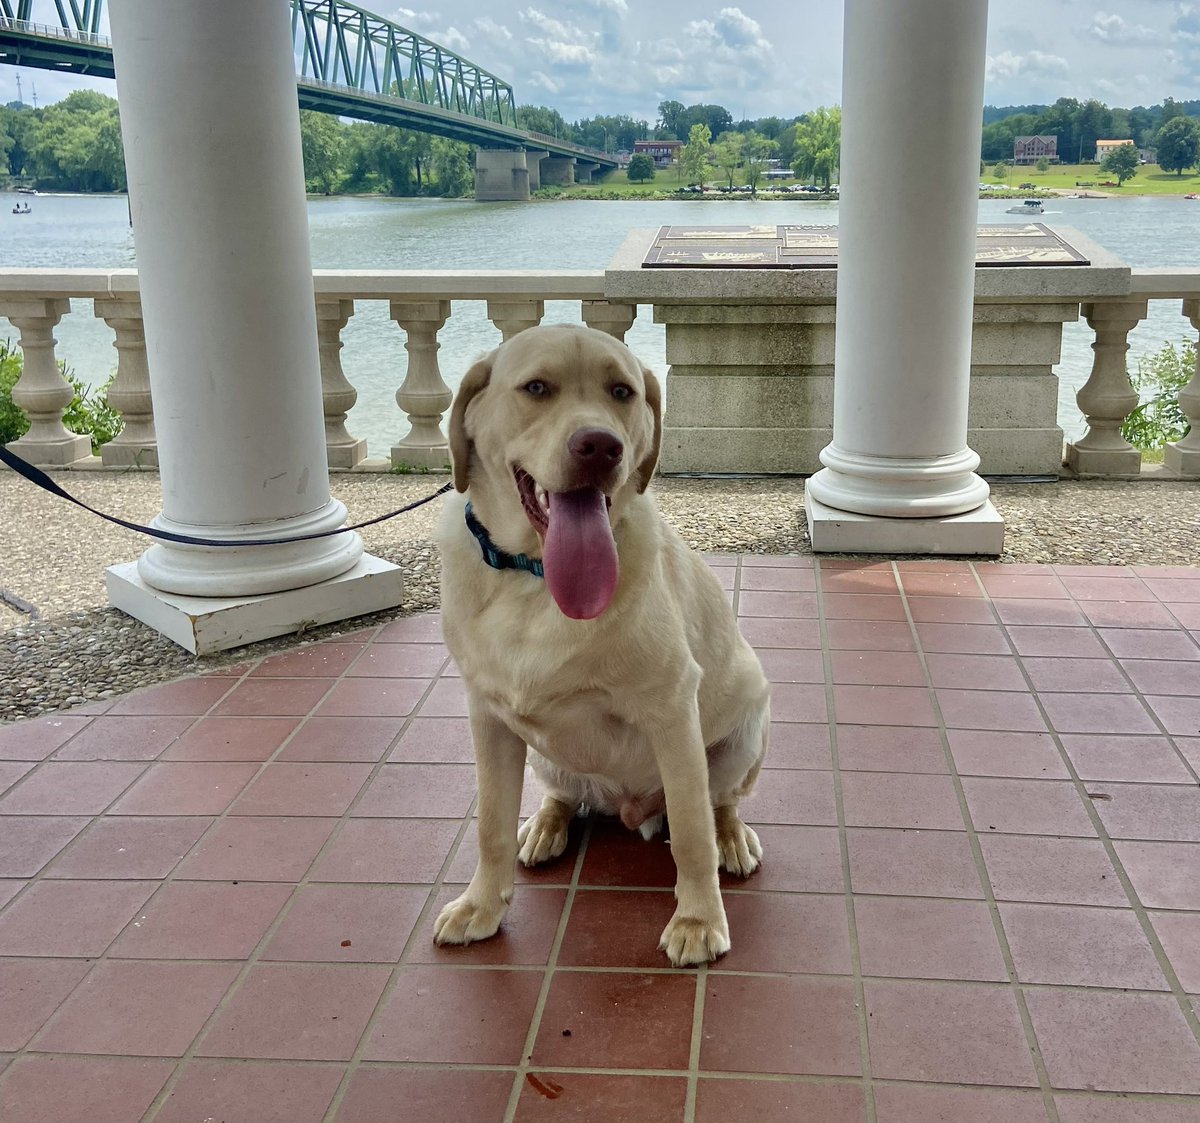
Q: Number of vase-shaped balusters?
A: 8